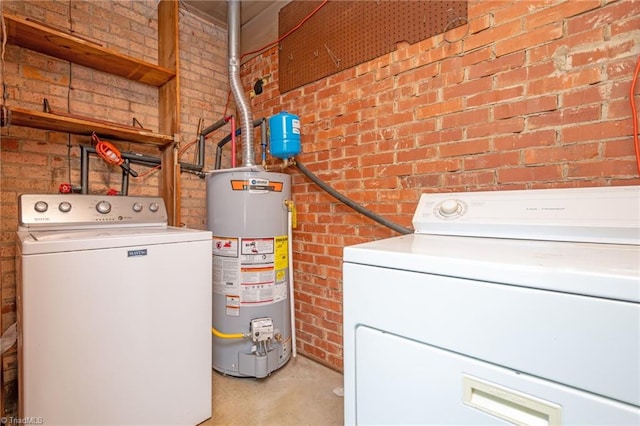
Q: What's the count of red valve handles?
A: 2